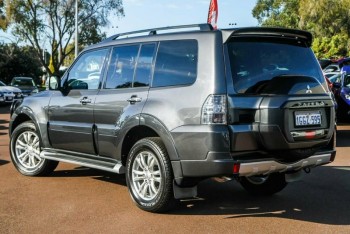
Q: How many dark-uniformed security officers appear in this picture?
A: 0